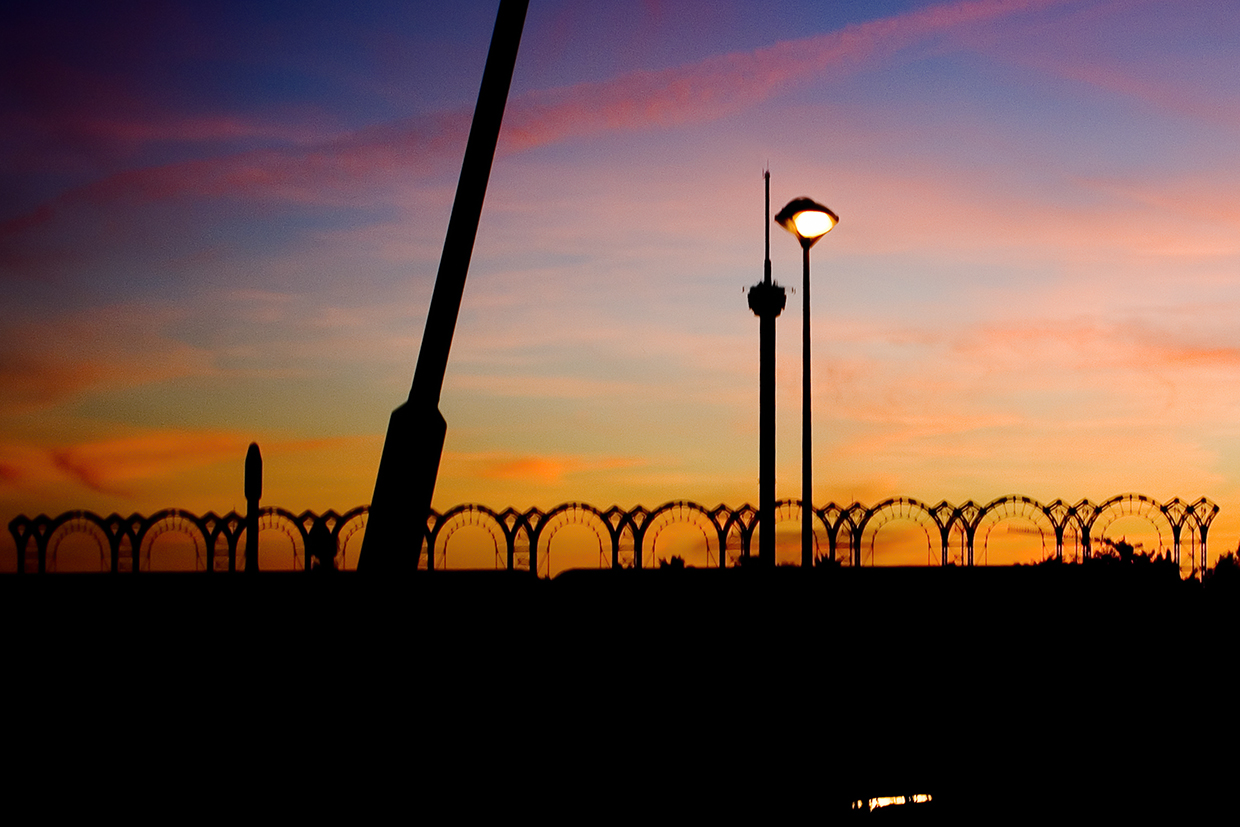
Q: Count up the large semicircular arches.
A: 11